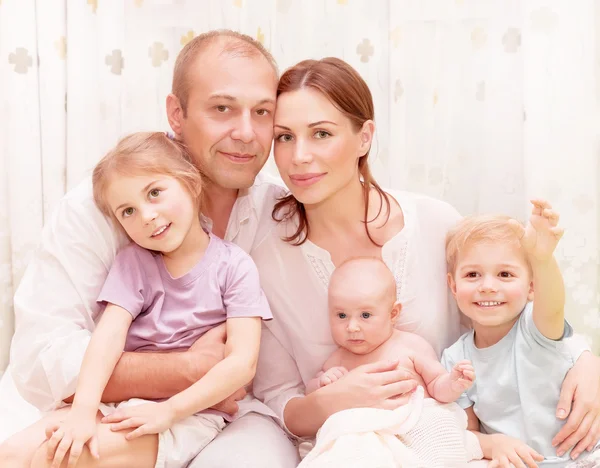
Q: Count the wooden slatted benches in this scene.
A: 0